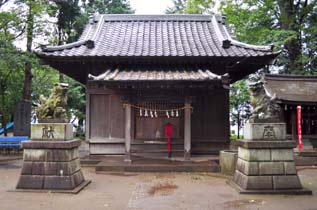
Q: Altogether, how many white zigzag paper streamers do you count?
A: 7